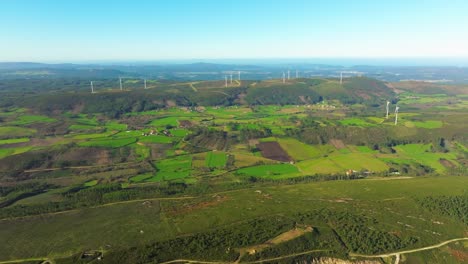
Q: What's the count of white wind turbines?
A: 12